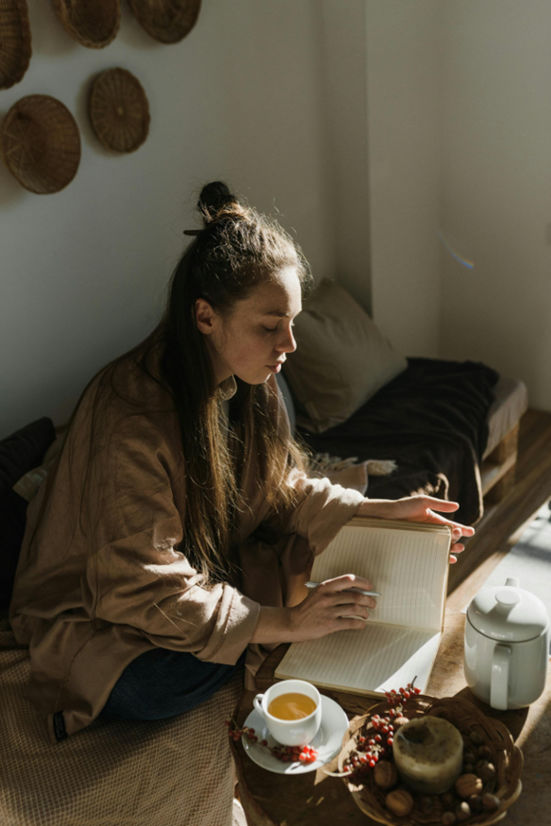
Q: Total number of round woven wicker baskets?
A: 6